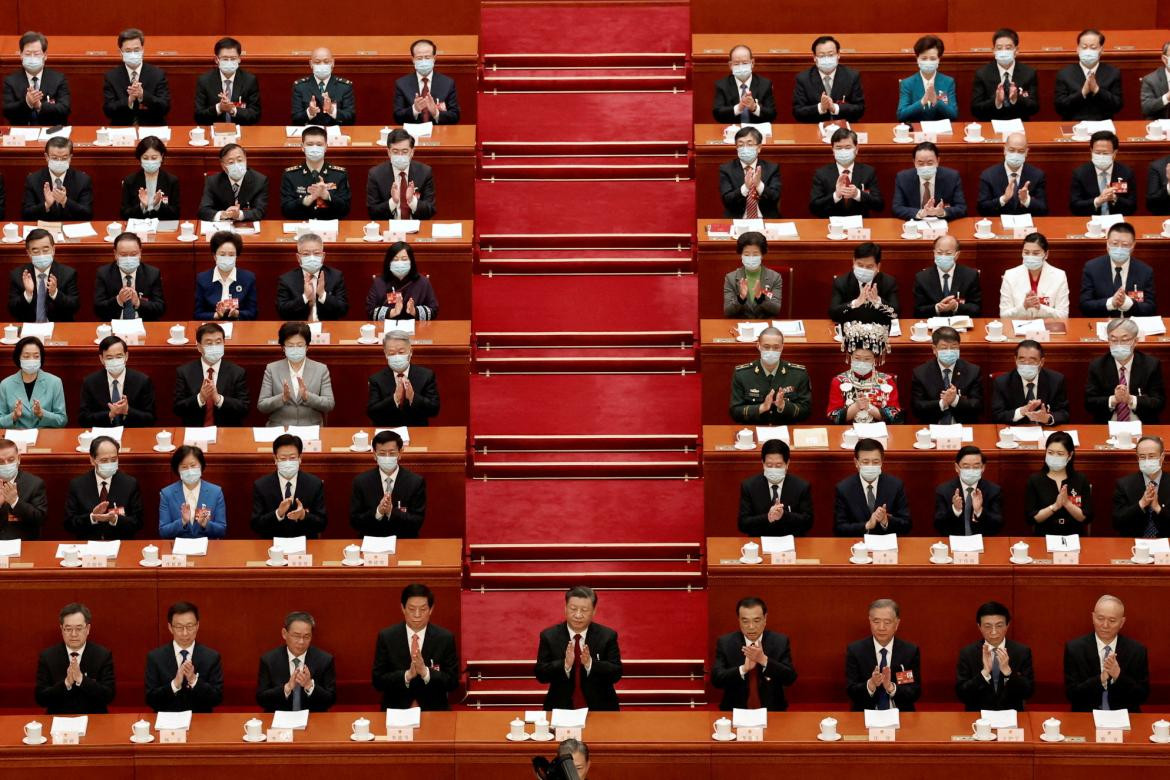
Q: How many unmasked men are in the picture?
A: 9